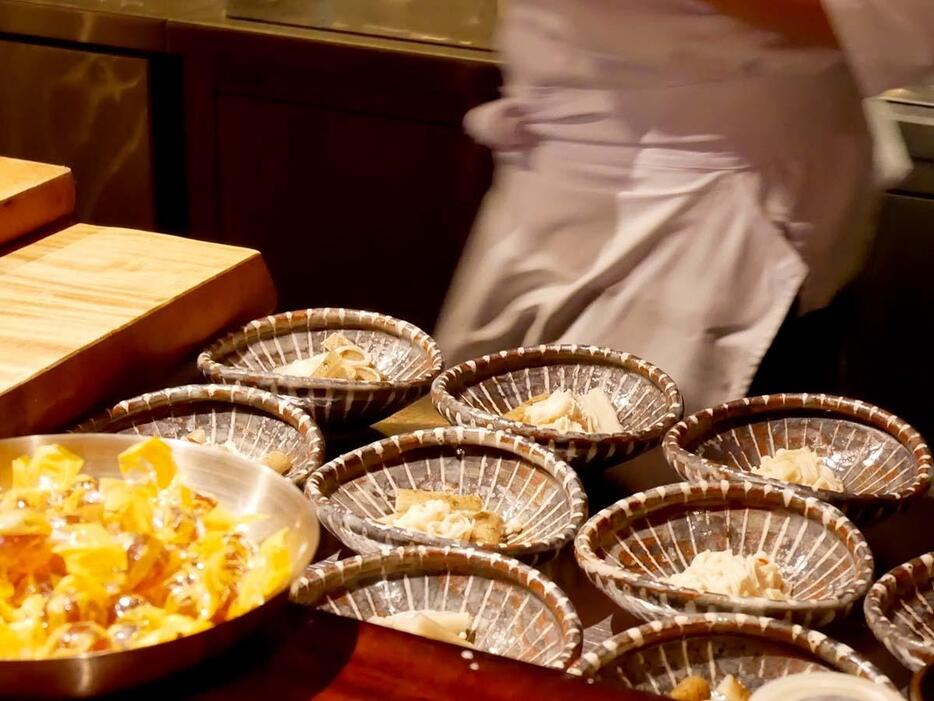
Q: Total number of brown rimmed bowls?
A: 9